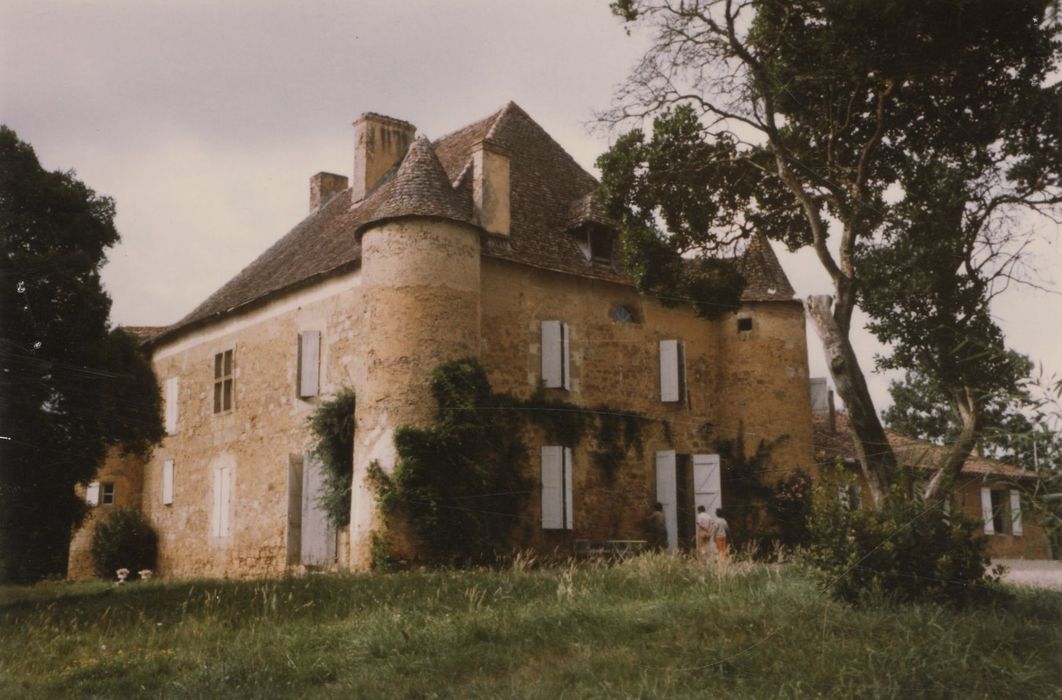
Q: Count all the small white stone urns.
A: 2